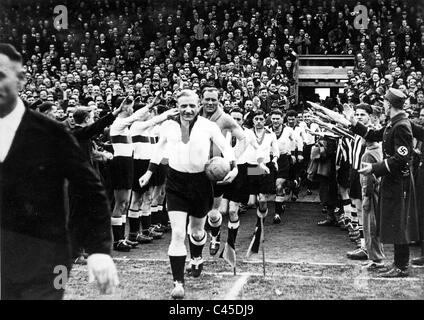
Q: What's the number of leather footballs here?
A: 1